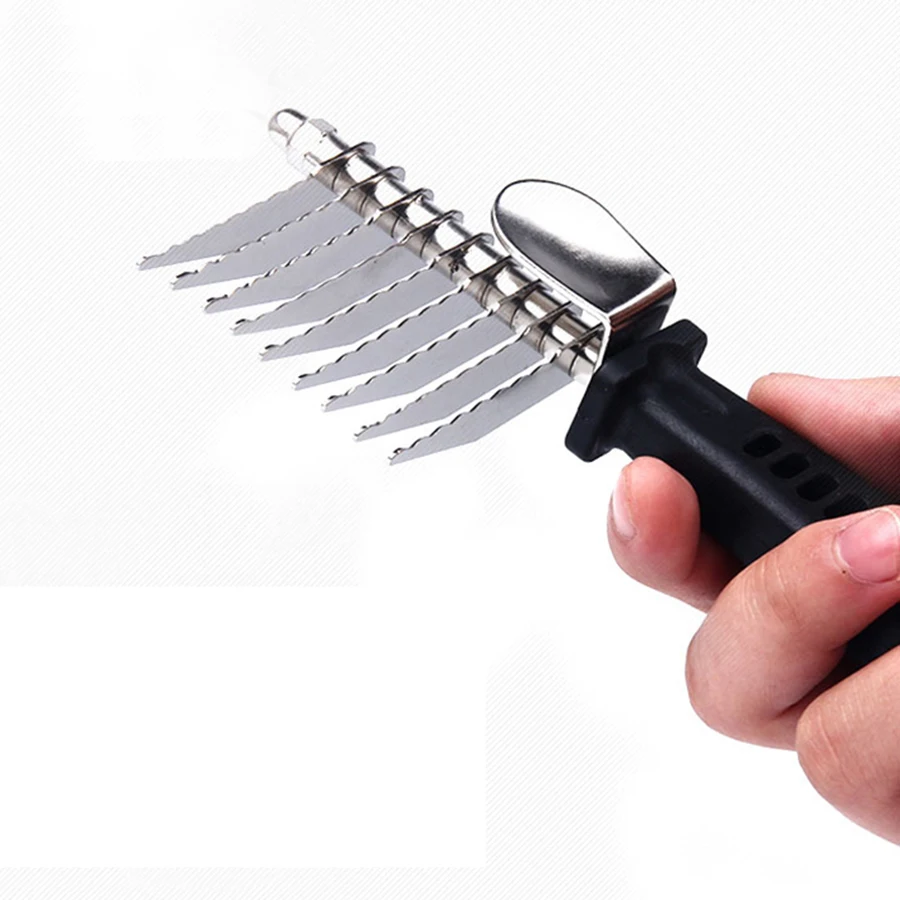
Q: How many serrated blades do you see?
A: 9